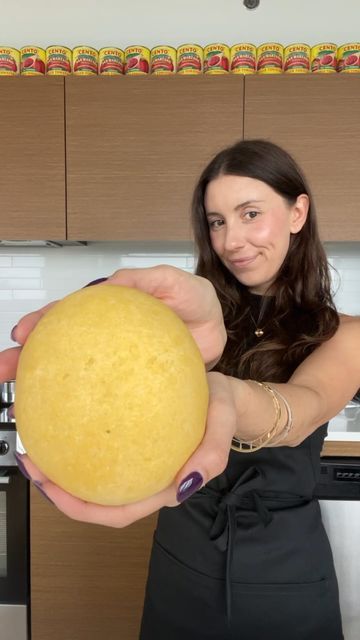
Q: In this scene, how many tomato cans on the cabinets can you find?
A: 14